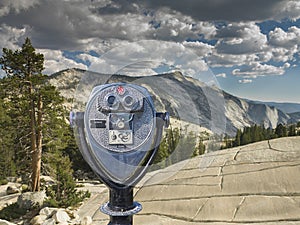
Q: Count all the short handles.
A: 2